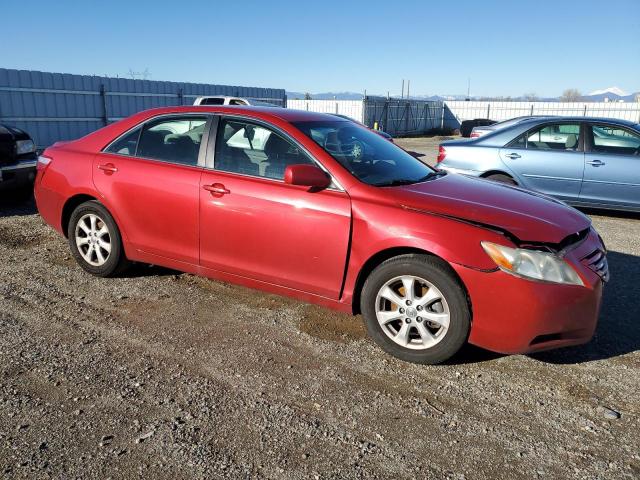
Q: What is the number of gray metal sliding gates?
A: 1